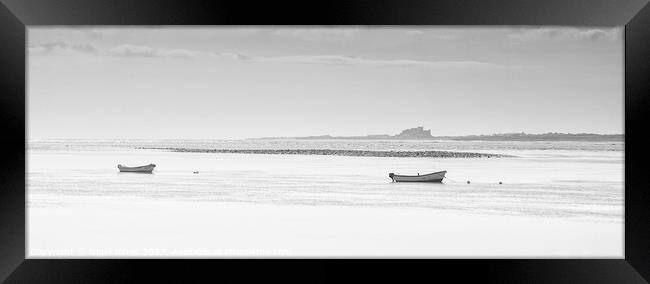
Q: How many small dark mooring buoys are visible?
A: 3